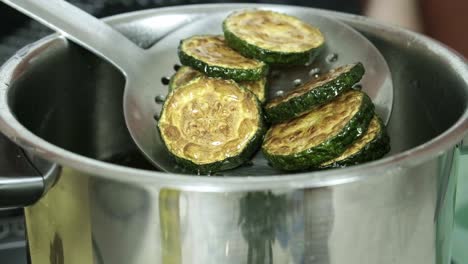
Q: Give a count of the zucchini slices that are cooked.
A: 7